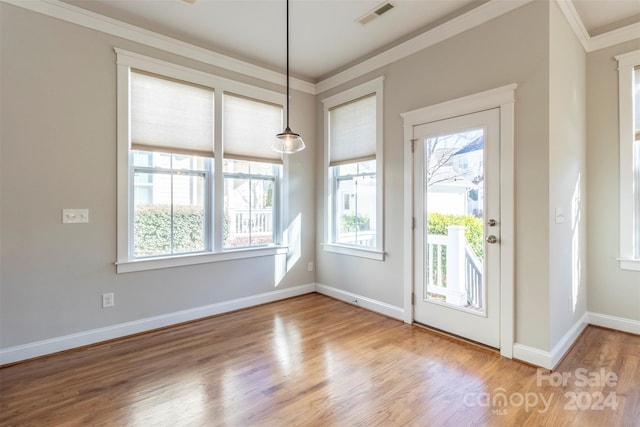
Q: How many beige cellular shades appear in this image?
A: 3